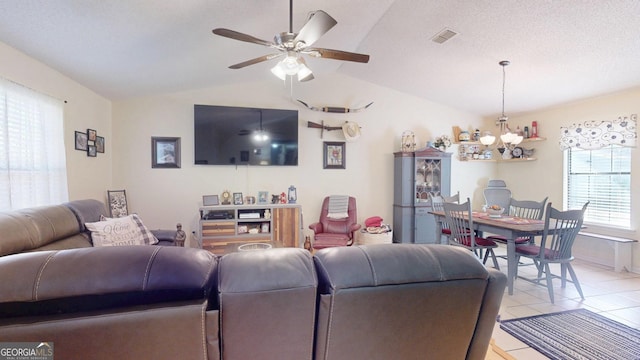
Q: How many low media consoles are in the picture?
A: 1